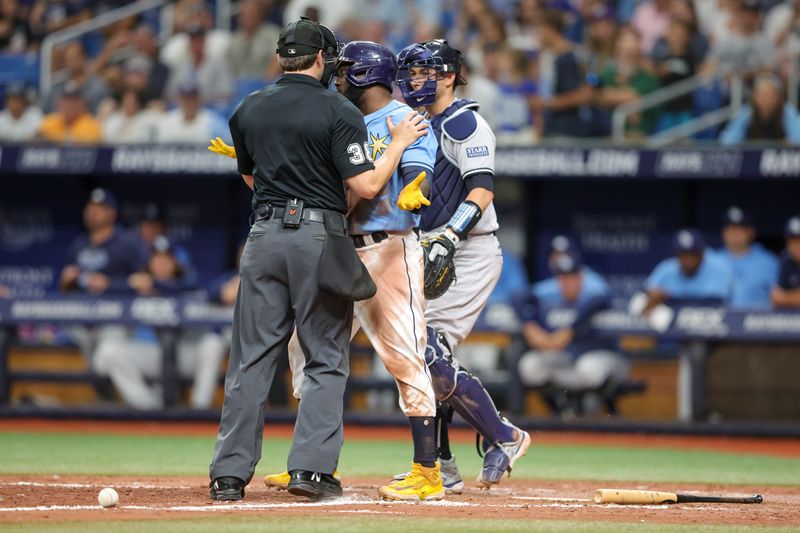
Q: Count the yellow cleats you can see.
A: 2